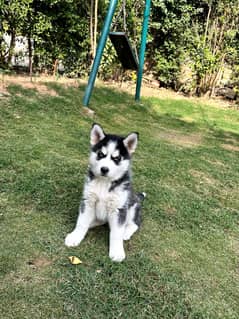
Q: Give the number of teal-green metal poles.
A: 2